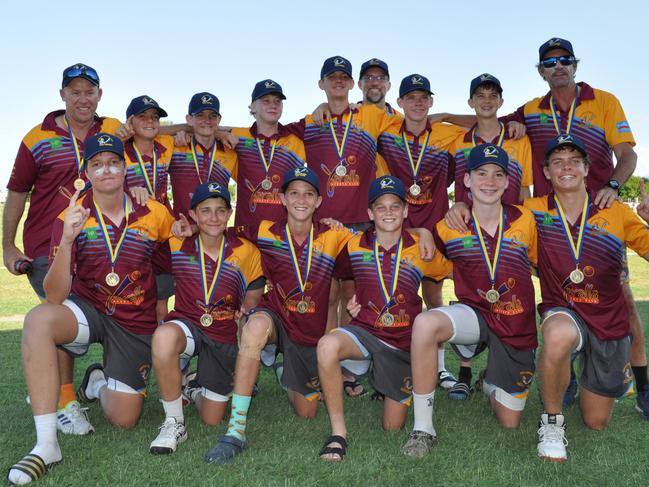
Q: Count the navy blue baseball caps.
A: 15